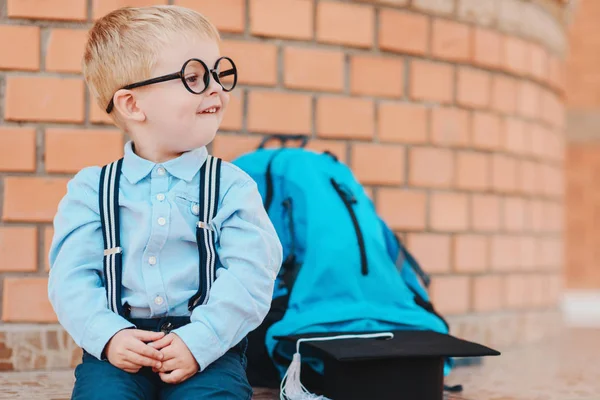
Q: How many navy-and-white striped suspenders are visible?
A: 2